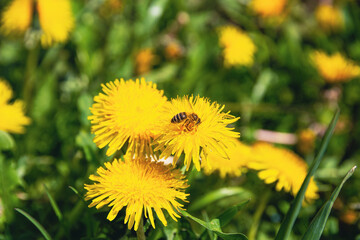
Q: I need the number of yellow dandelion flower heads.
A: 12